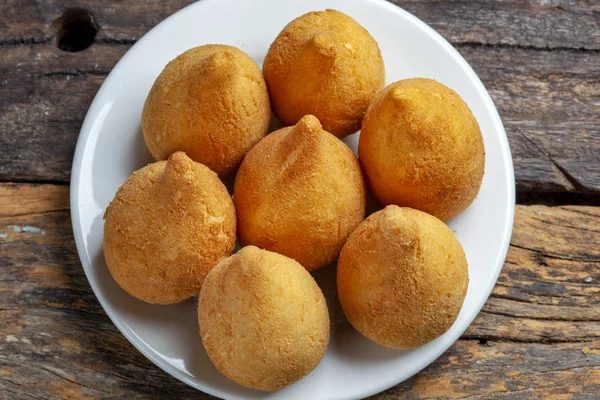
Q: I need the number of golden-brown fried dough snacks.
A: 7